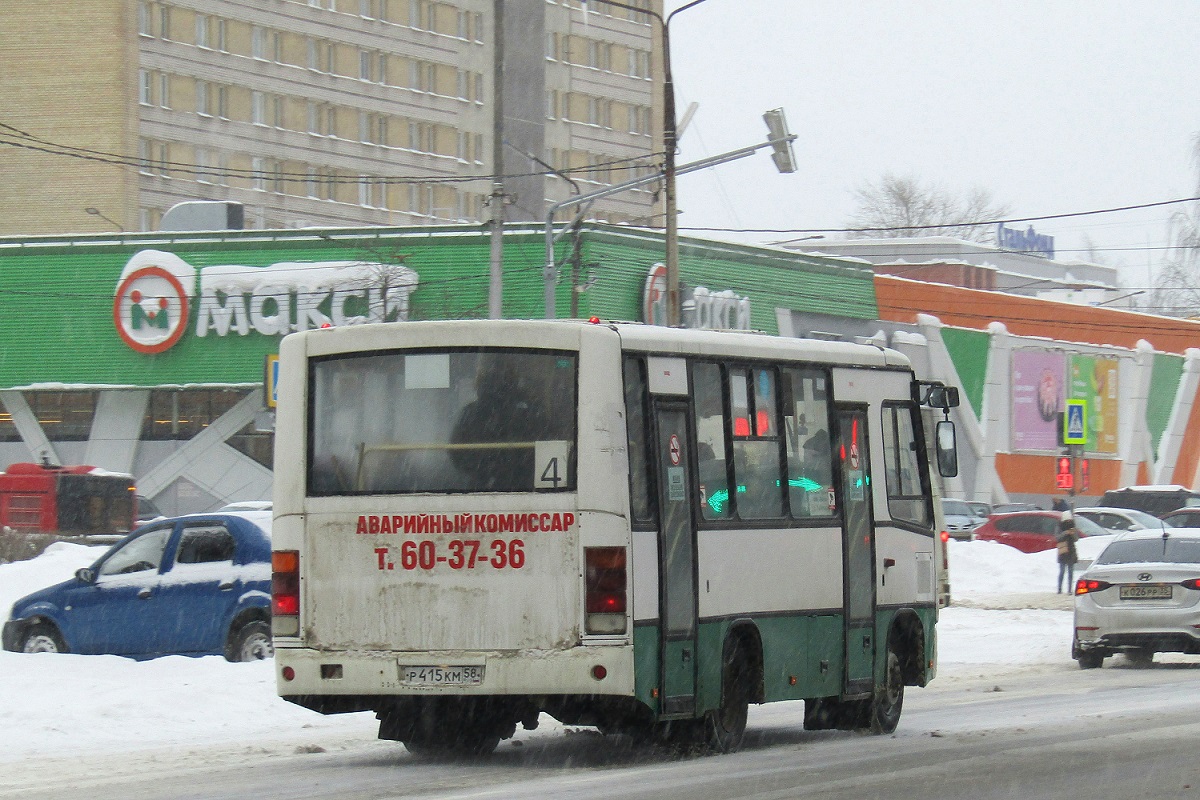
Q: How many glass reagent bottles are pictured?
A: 0